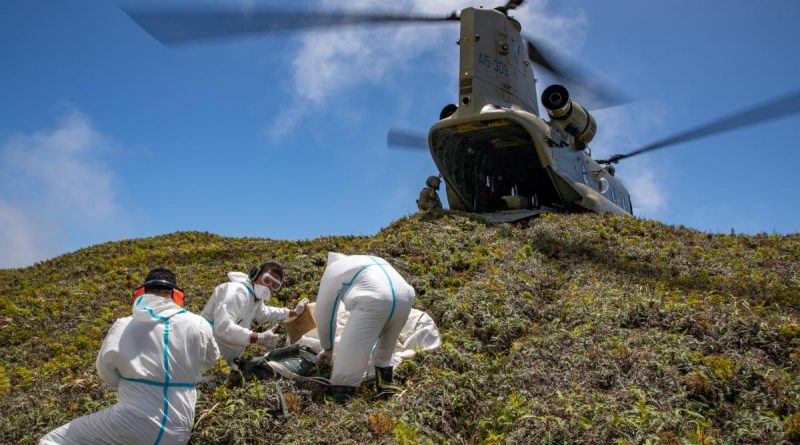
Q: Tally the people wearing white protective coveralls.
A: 3